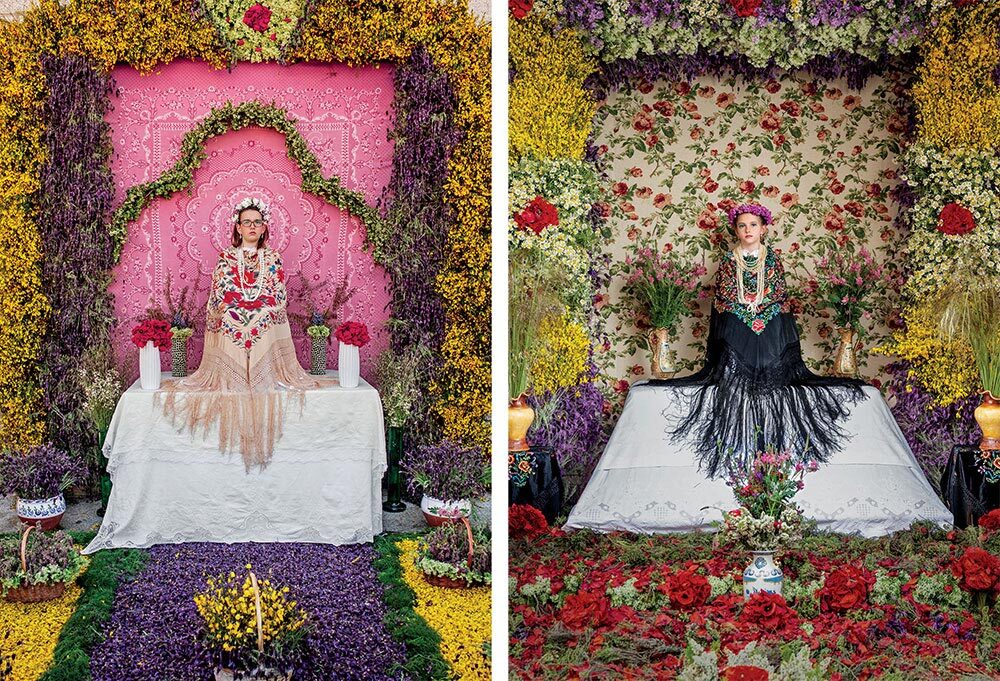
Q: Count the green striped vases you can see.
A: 0